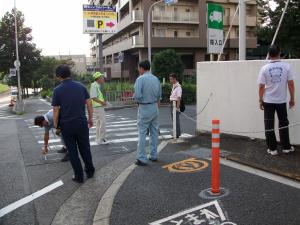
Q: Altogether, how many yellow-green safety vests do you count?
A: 1